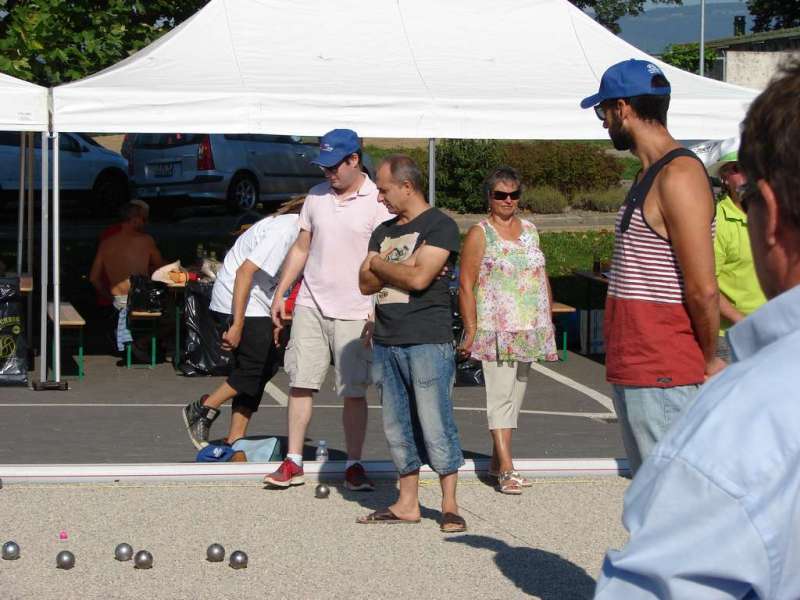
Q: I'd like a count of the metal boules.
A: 7